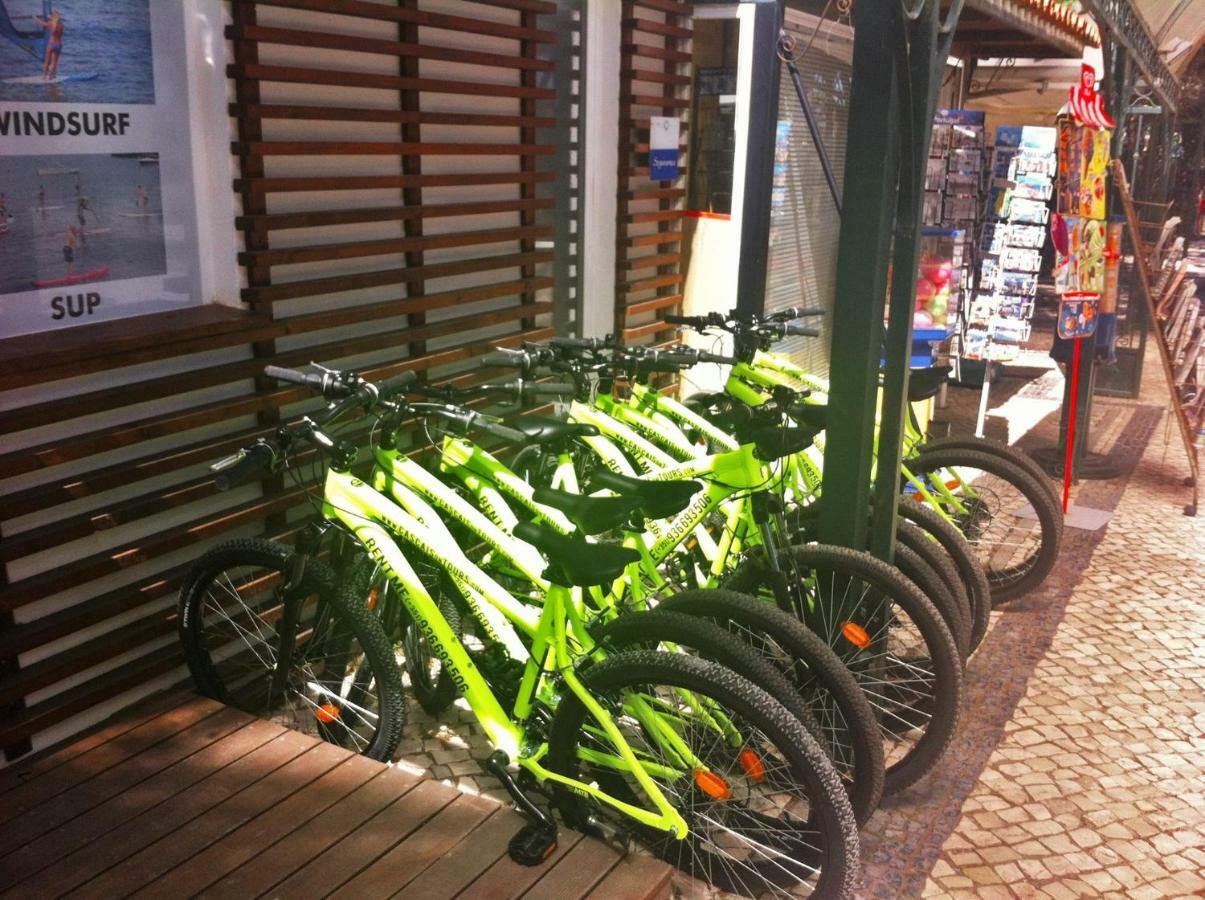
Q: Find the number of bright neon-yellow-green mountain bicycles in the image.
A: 9